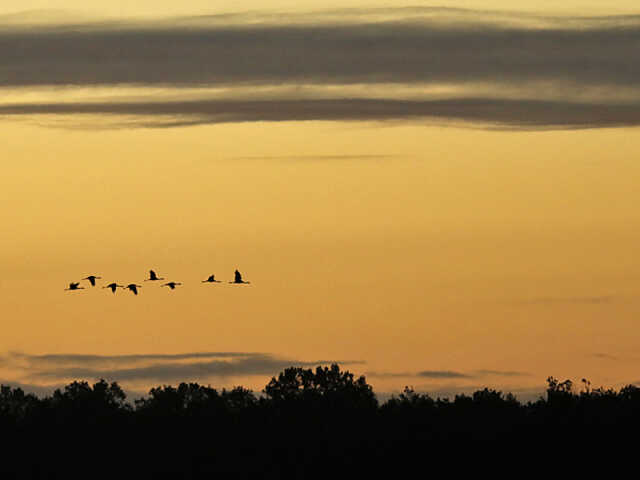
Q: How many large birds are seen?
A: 8